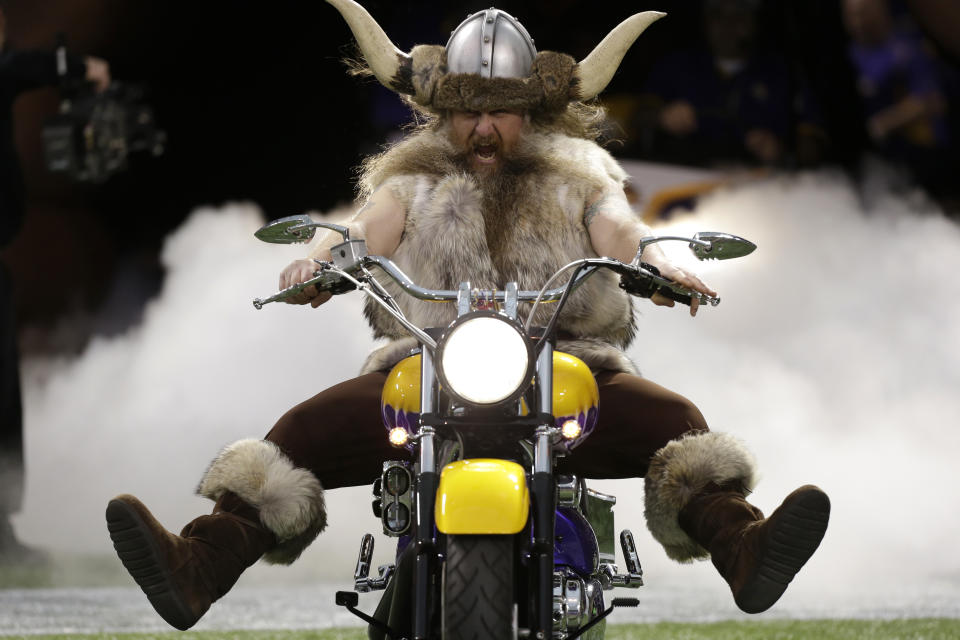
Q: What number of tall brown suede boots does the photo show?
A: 2